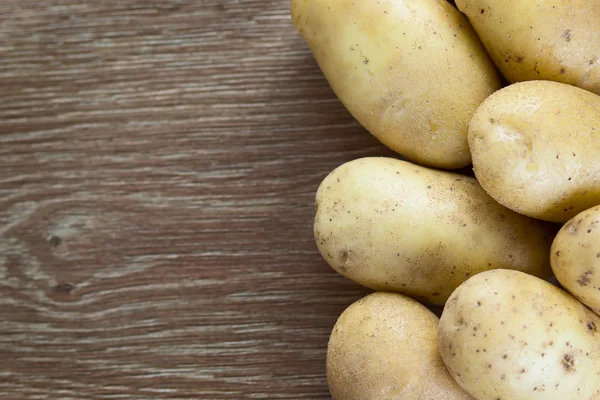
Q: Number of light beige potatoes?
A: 7